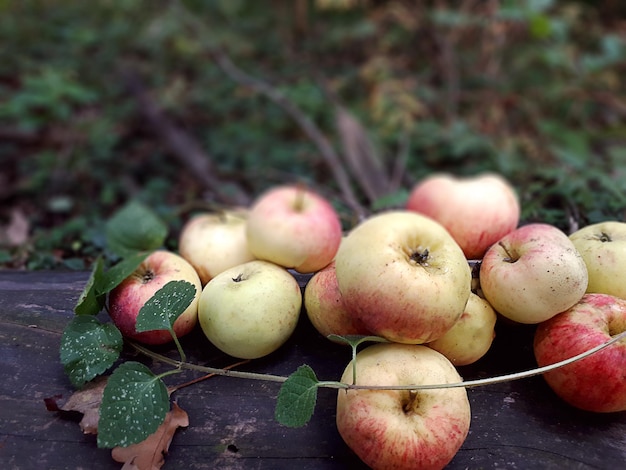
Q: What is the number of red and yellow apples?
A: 12